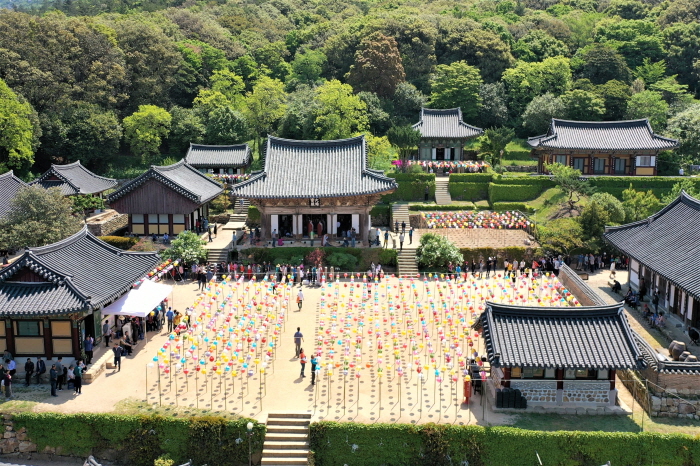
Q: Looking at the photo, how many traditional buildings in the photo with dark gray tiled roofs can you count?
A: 10